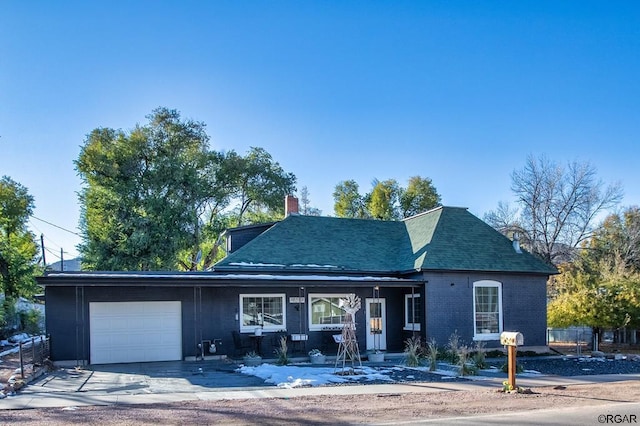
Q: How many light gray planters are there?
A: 3